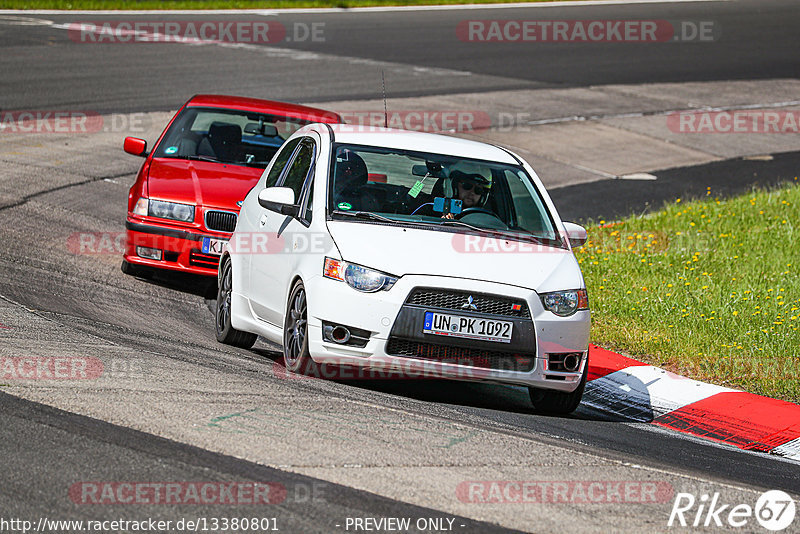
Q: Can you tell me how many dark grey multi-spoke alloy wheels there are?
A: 2